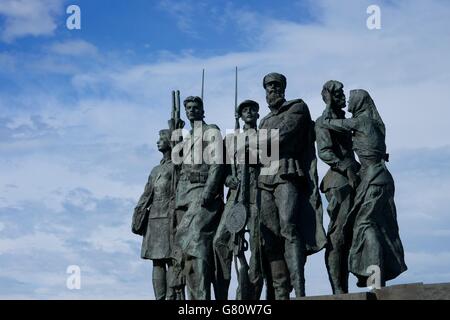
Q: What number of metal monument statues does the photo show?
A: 6